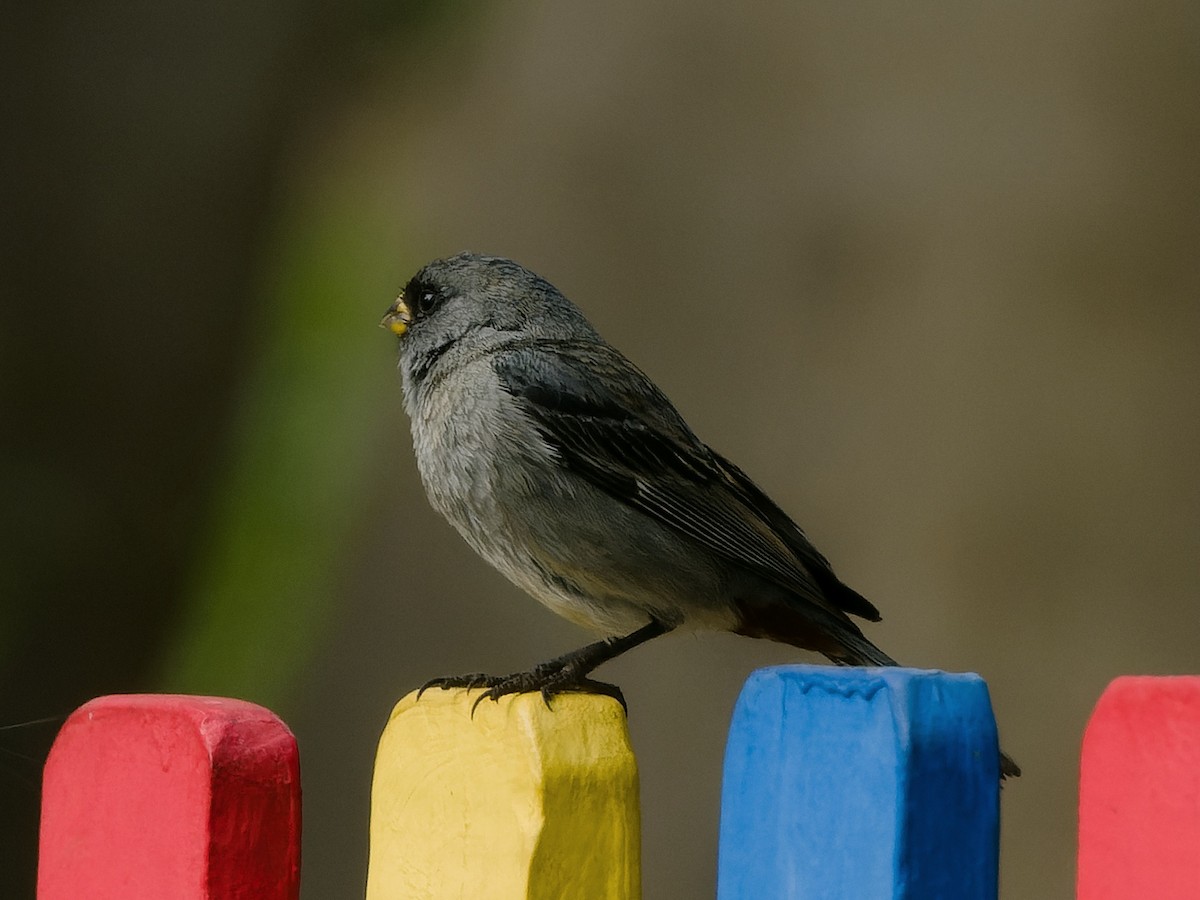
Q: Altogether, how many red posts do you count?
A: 2